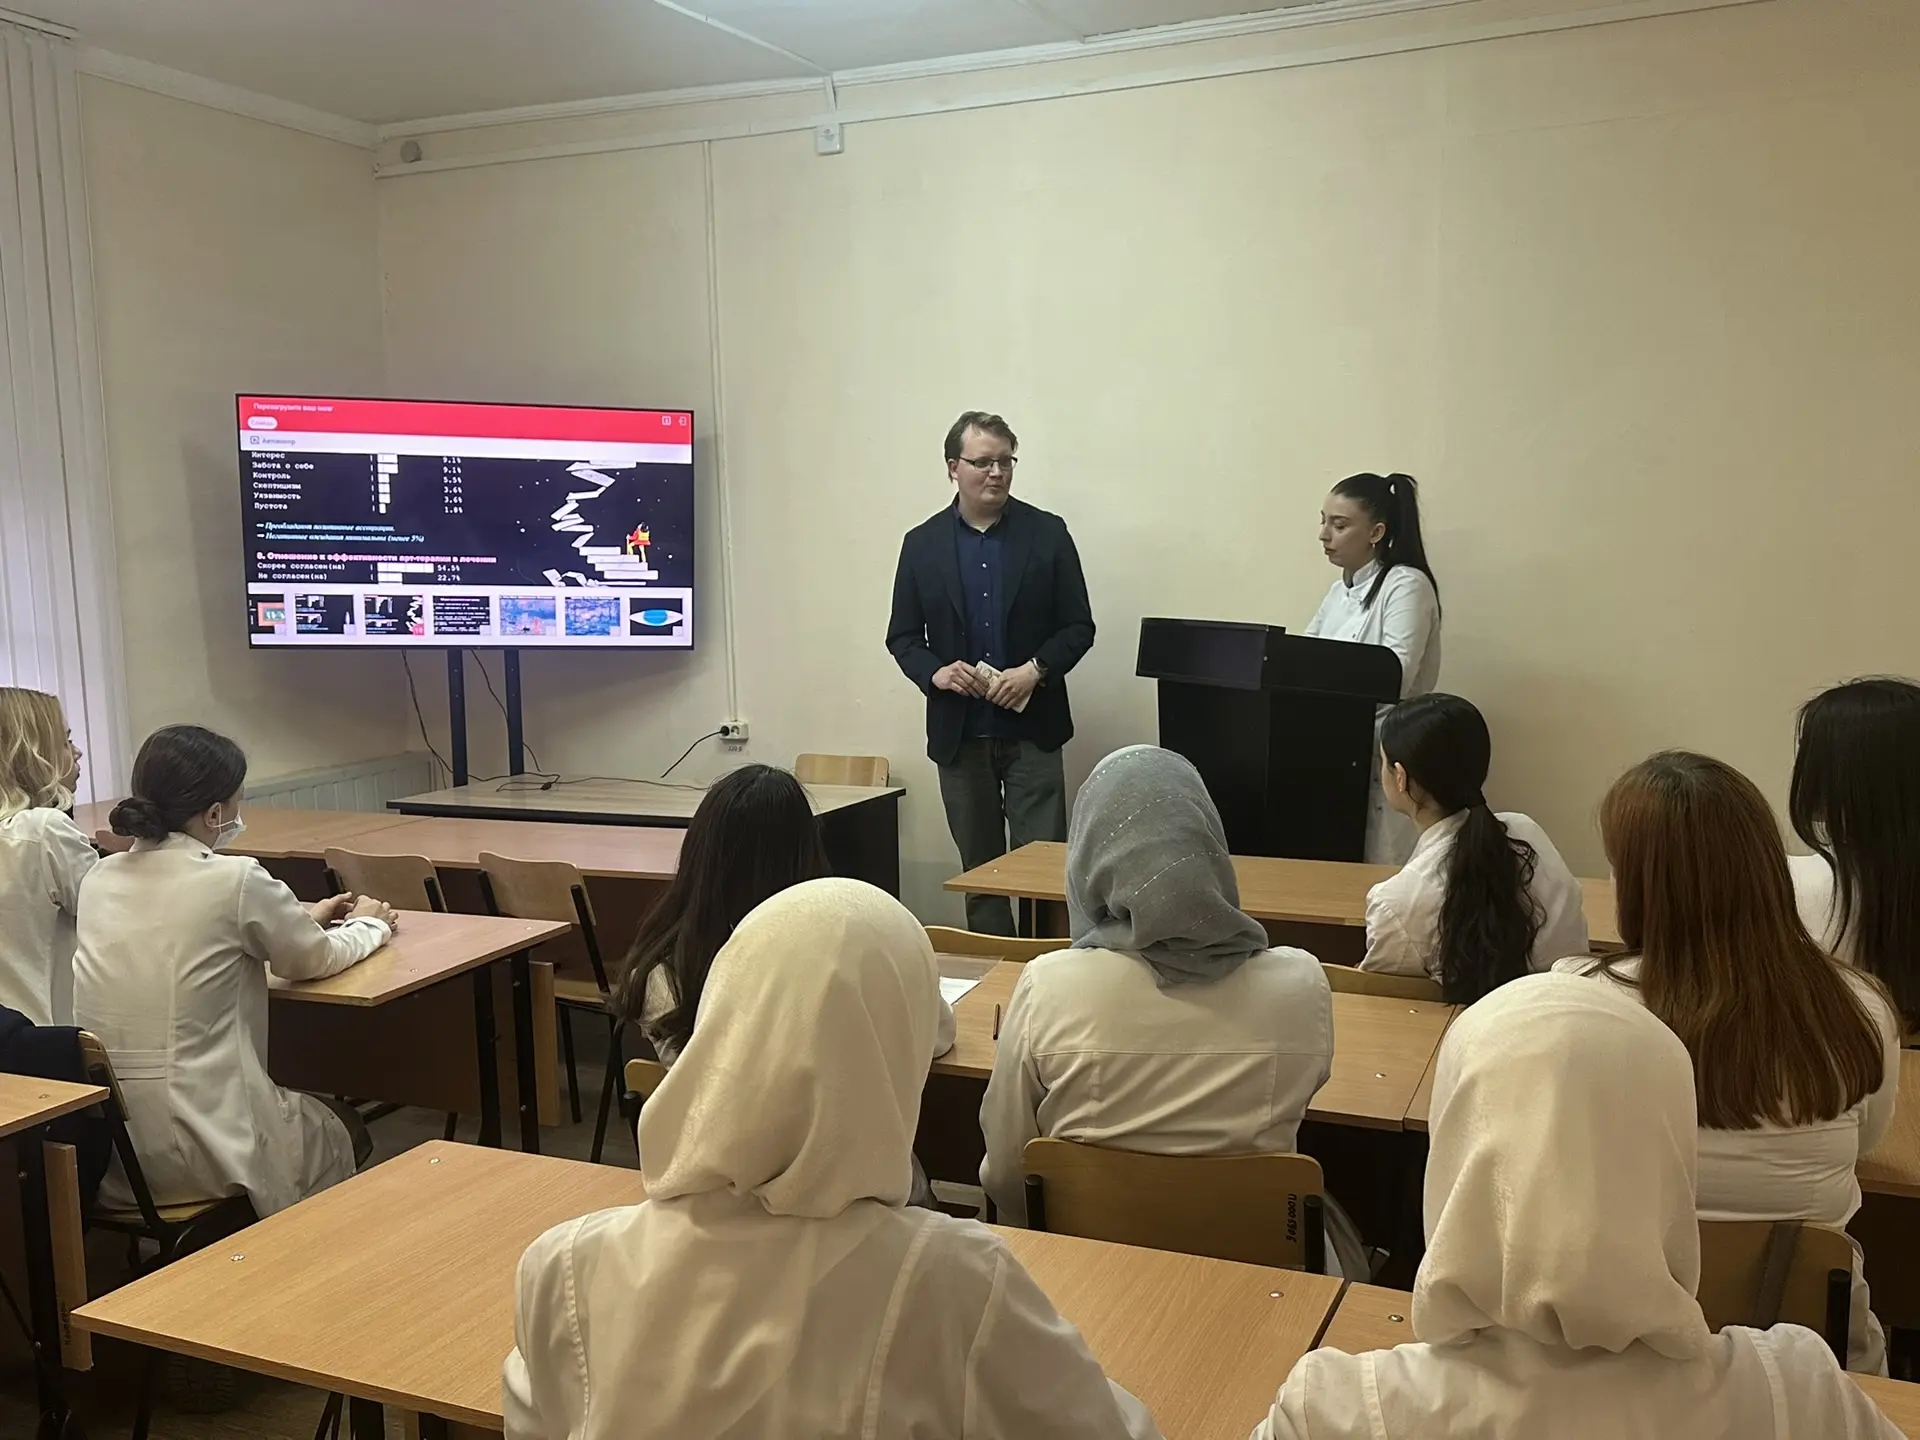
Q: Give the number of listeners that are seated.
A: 9